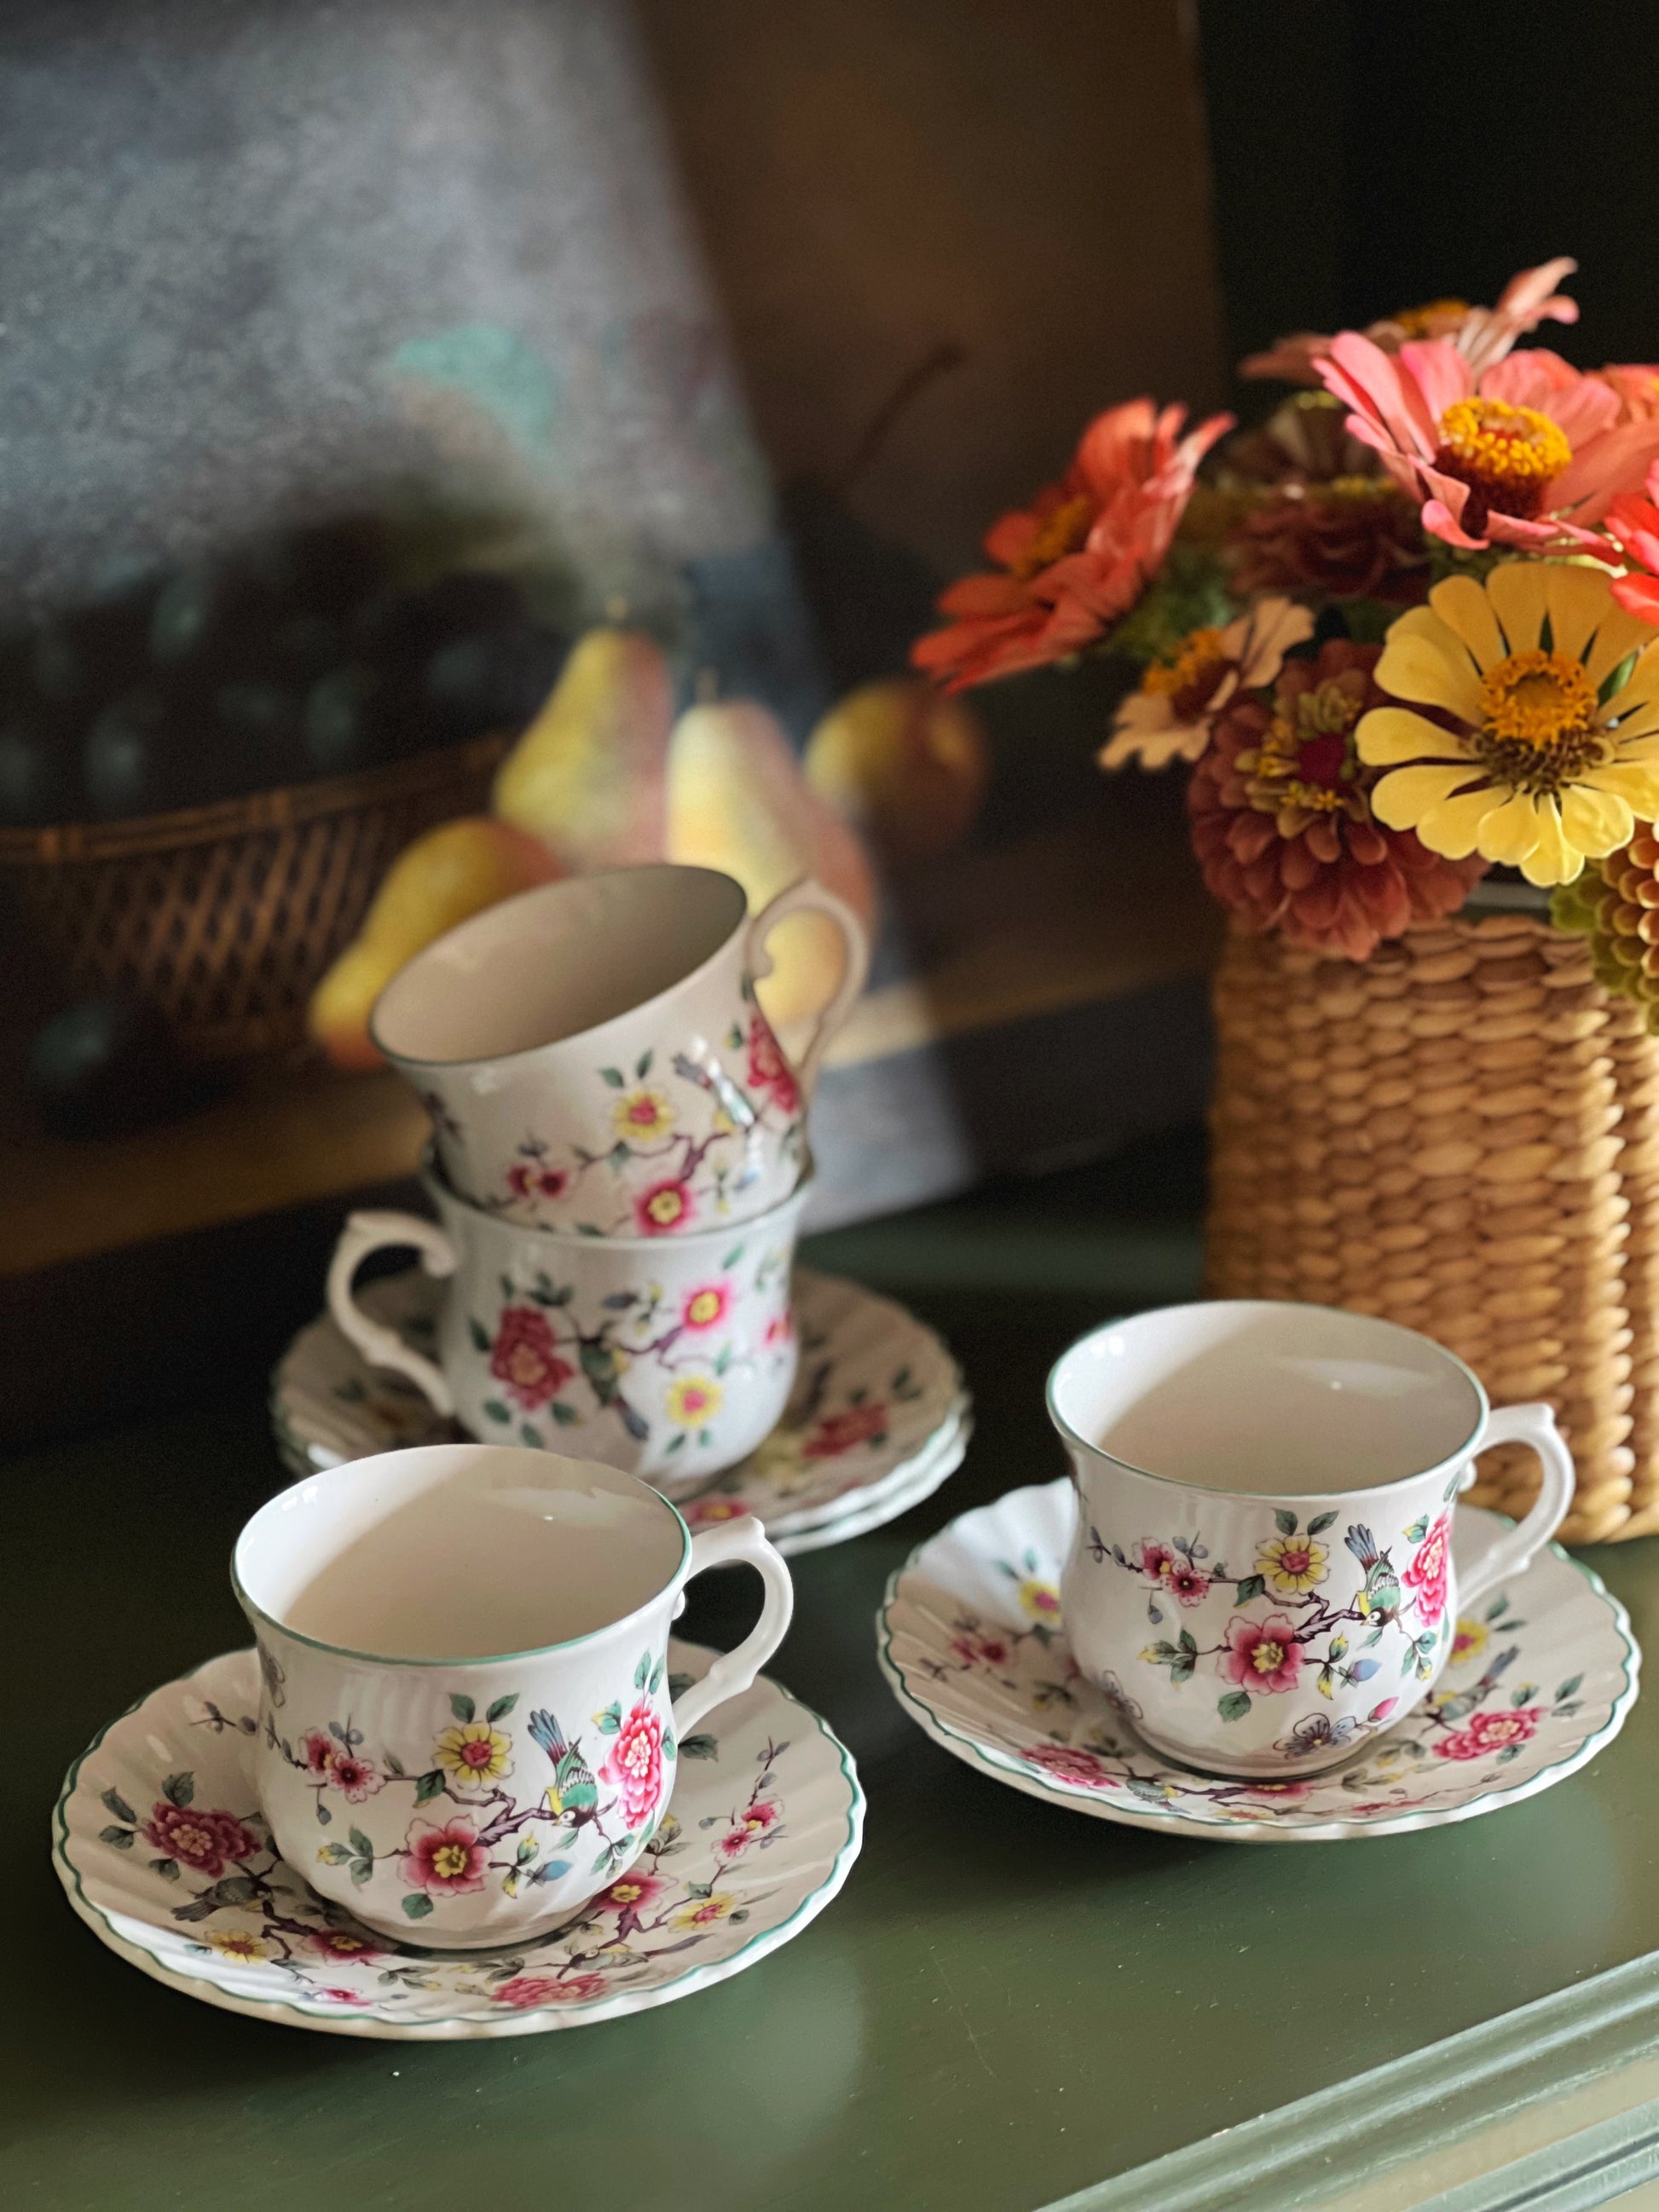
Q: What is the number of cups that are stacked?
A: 2